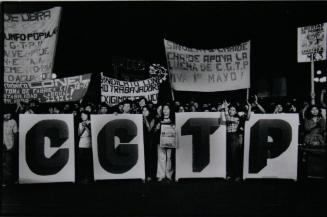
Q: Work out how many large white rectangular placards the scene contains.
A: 4